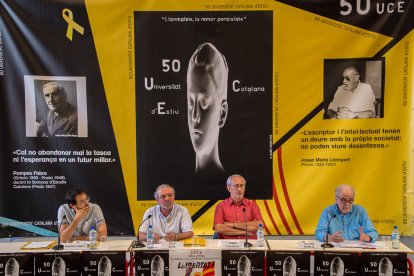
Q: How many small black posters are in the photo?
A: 8